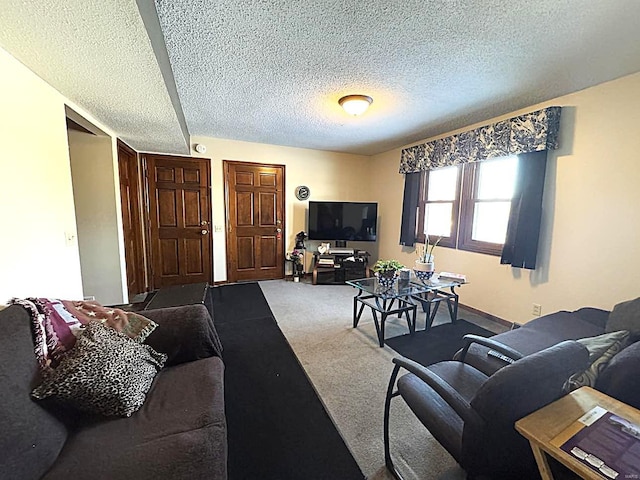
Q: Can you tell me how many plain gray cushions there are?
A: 1